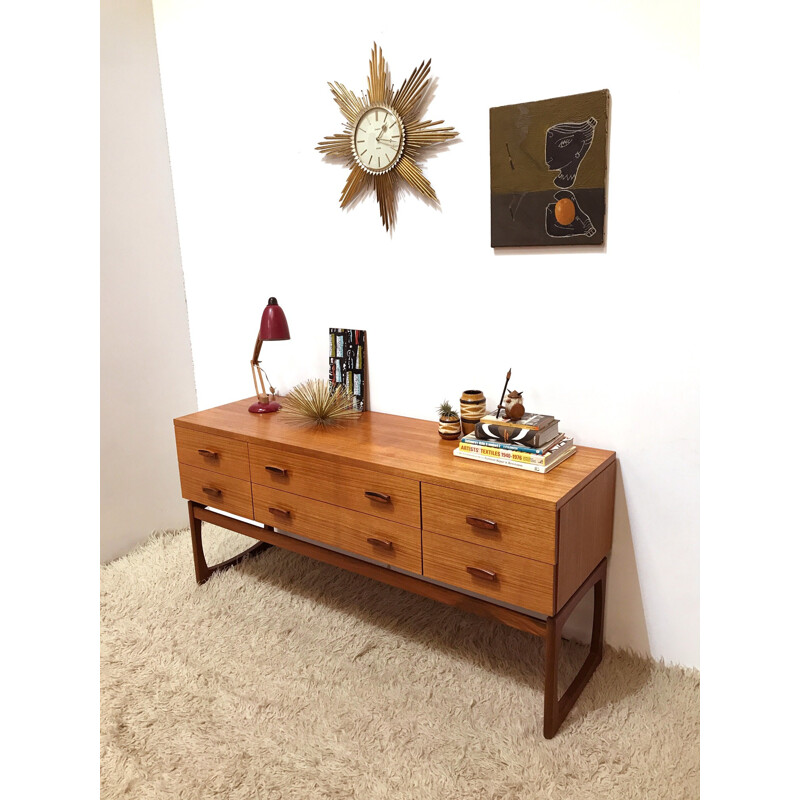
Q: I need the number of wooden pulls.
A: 8